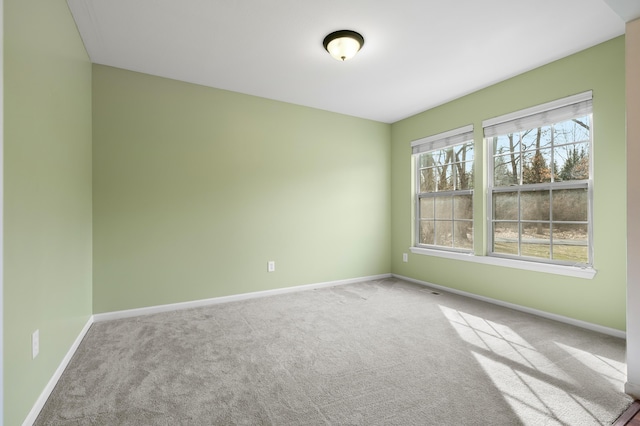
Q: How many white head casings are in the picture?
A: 2